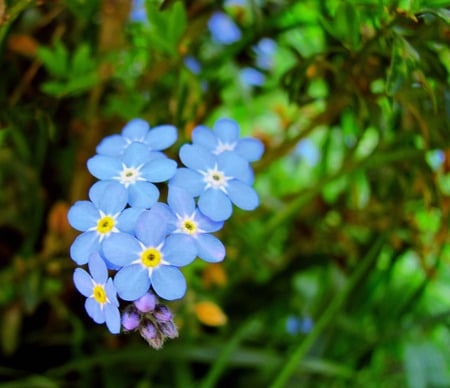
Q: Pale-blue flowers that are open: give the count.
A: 8